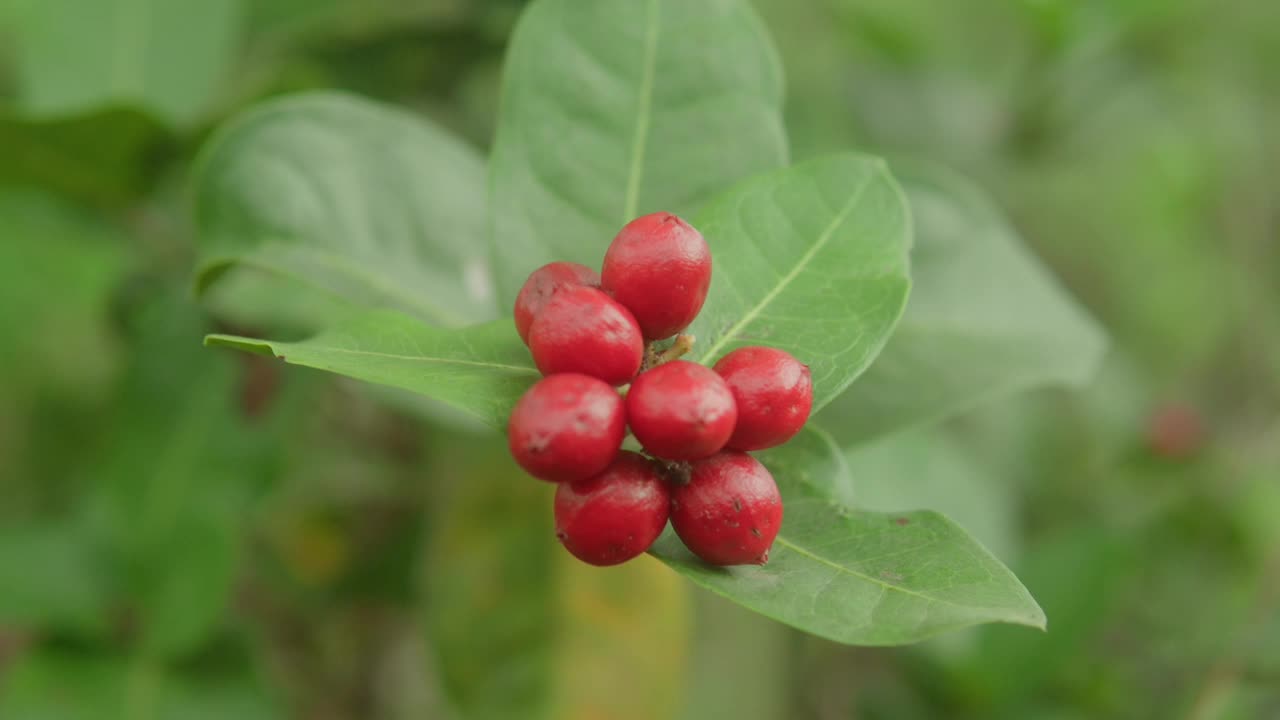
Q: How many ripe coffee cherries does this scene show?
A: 8